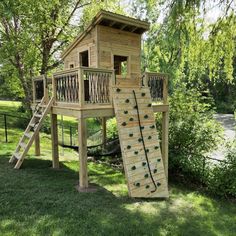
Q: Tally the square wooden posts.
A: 5